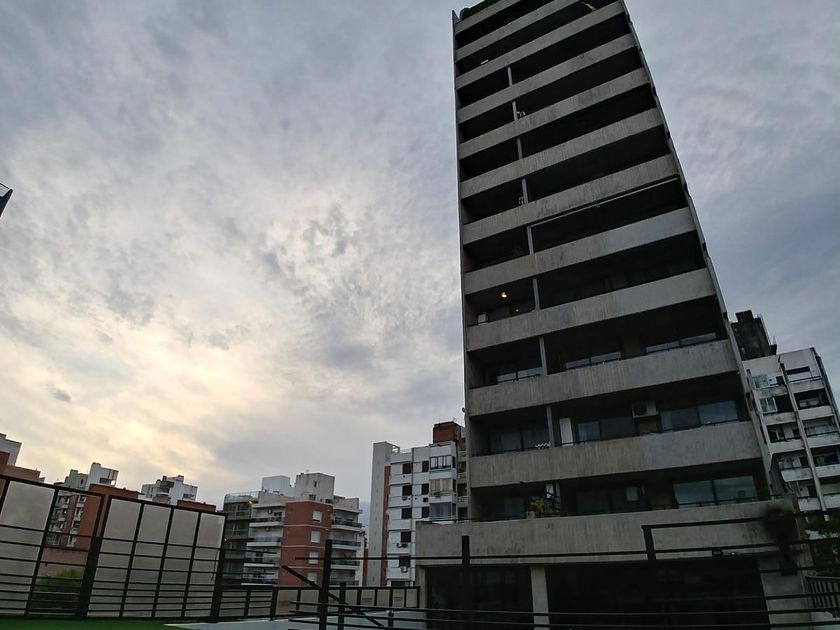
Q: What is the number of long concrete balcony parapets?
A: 12